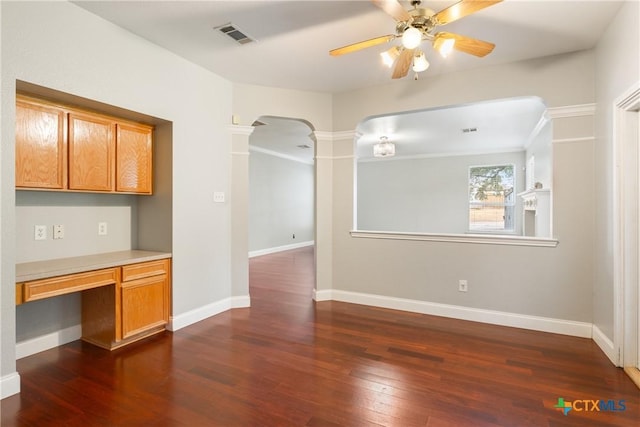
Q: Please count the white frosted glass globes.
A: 4